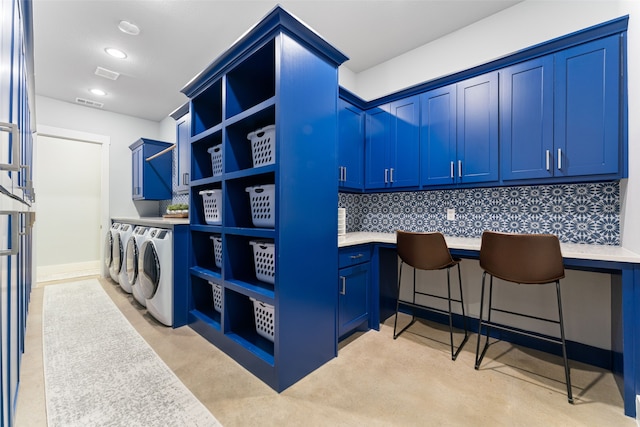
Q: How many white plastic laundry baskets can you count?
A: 8